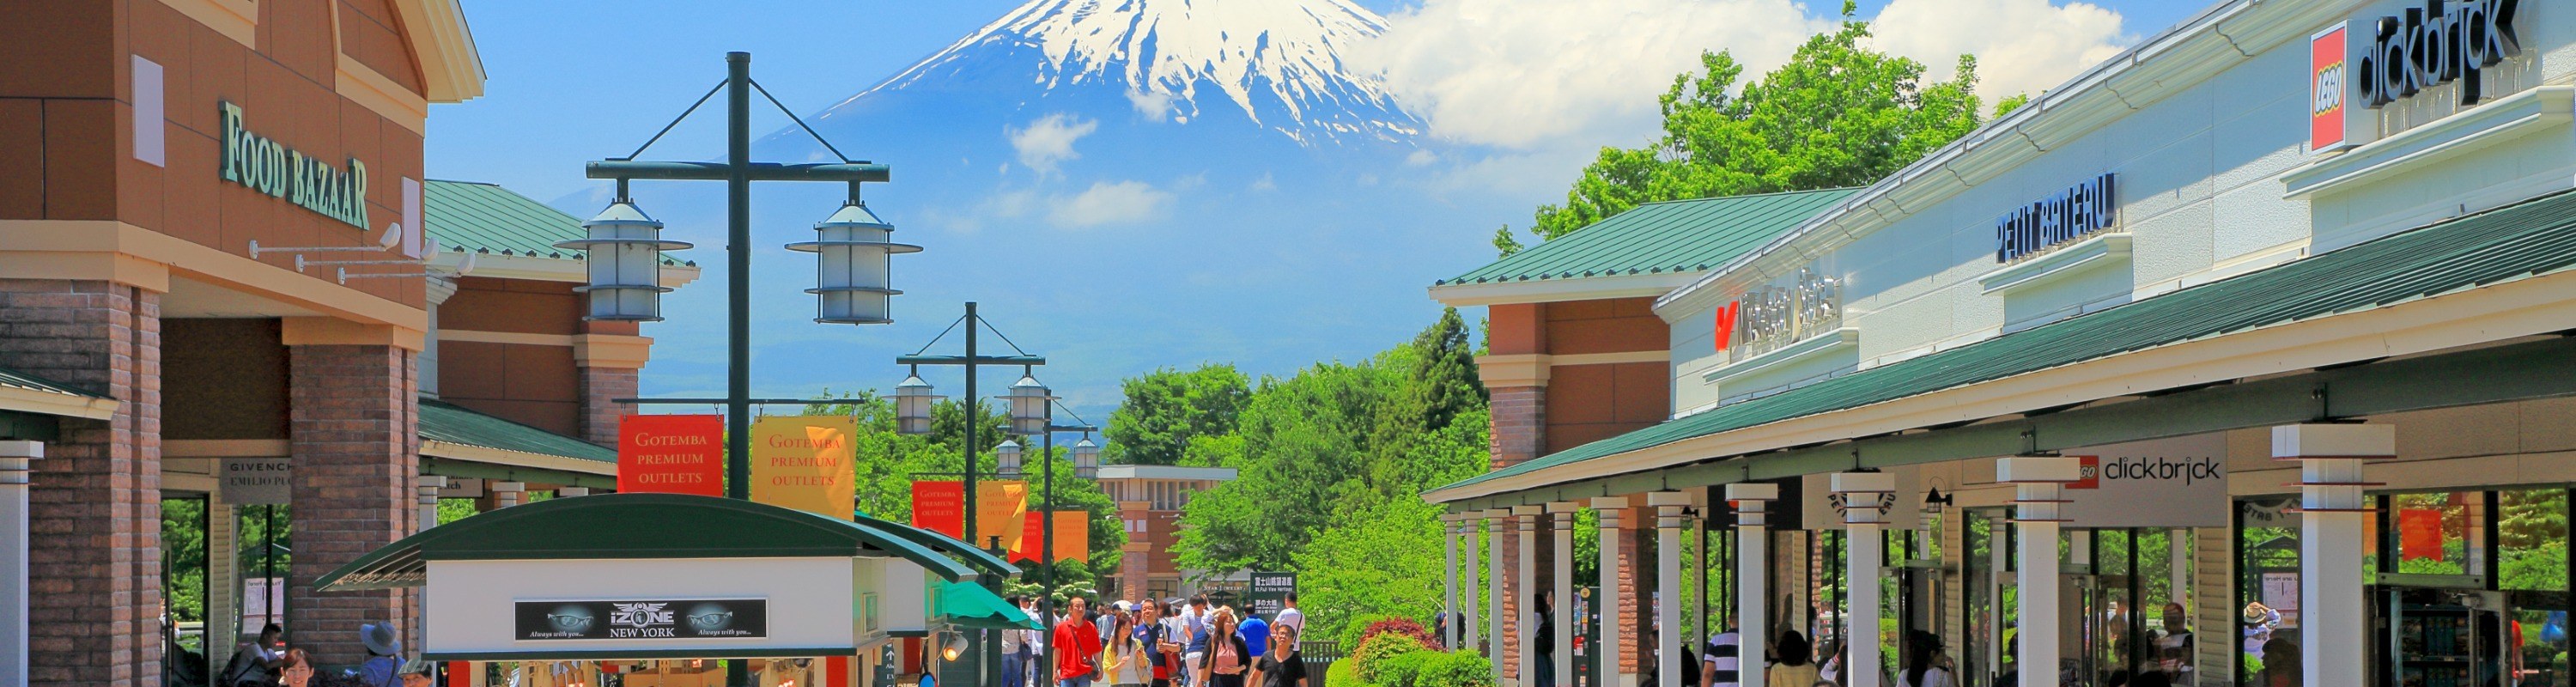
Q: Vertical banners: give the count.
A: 6